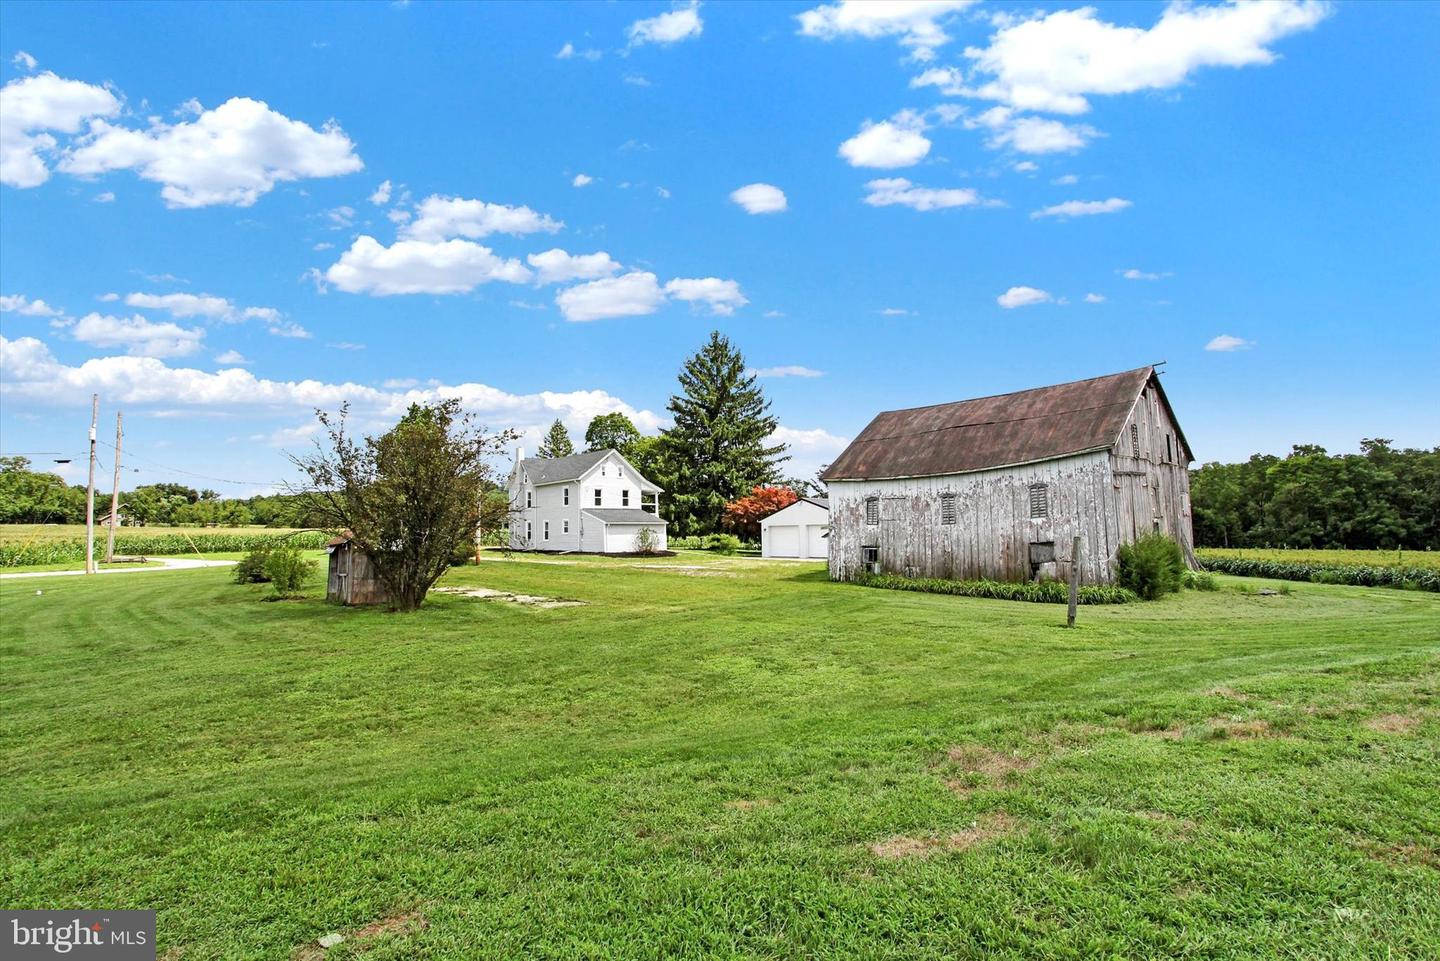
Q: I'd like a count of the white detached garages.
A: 1